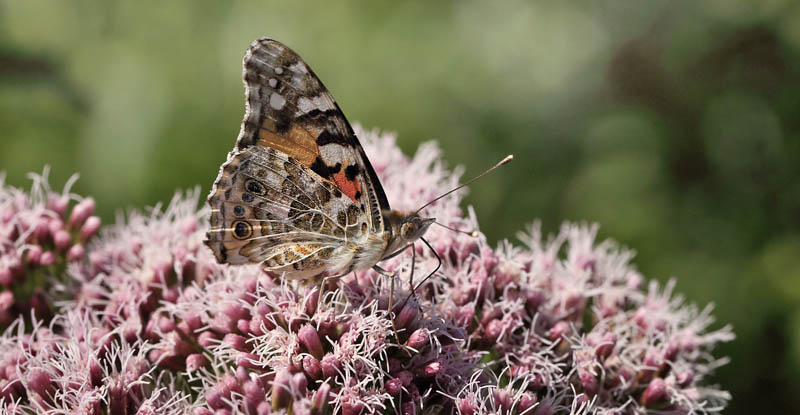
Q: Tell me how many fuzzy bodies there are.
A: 1